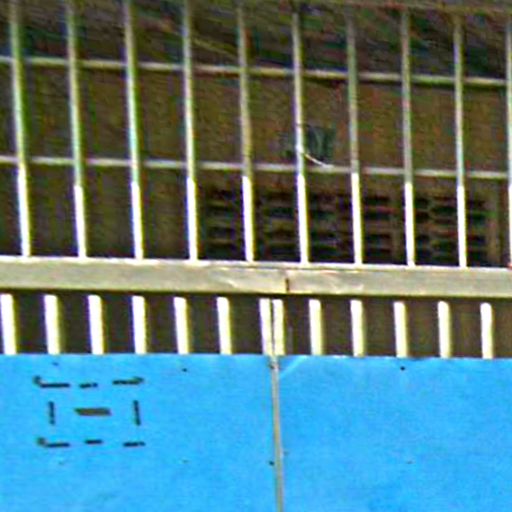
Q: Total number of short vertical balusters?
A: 13